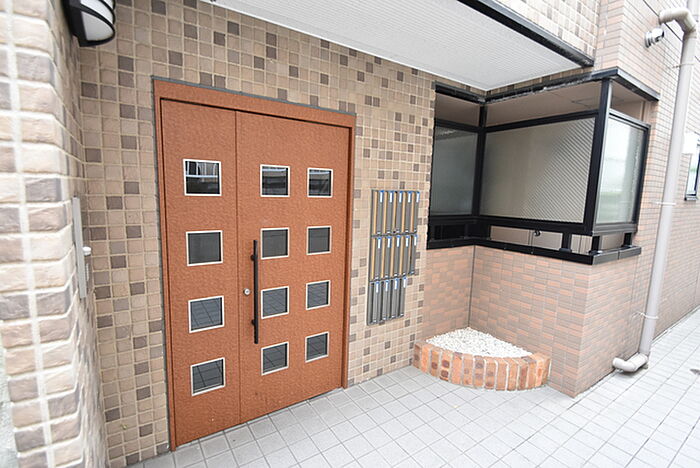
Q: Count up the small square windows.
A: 12